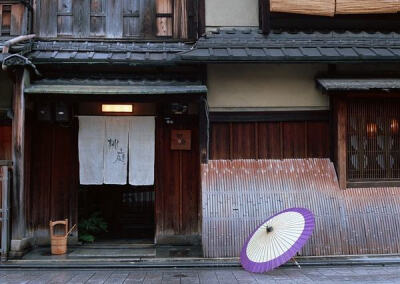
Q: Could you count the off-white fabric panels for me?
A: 3